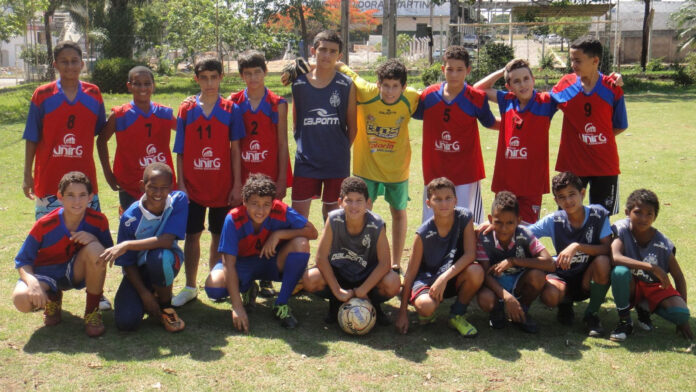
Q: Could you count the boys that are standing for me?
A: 9